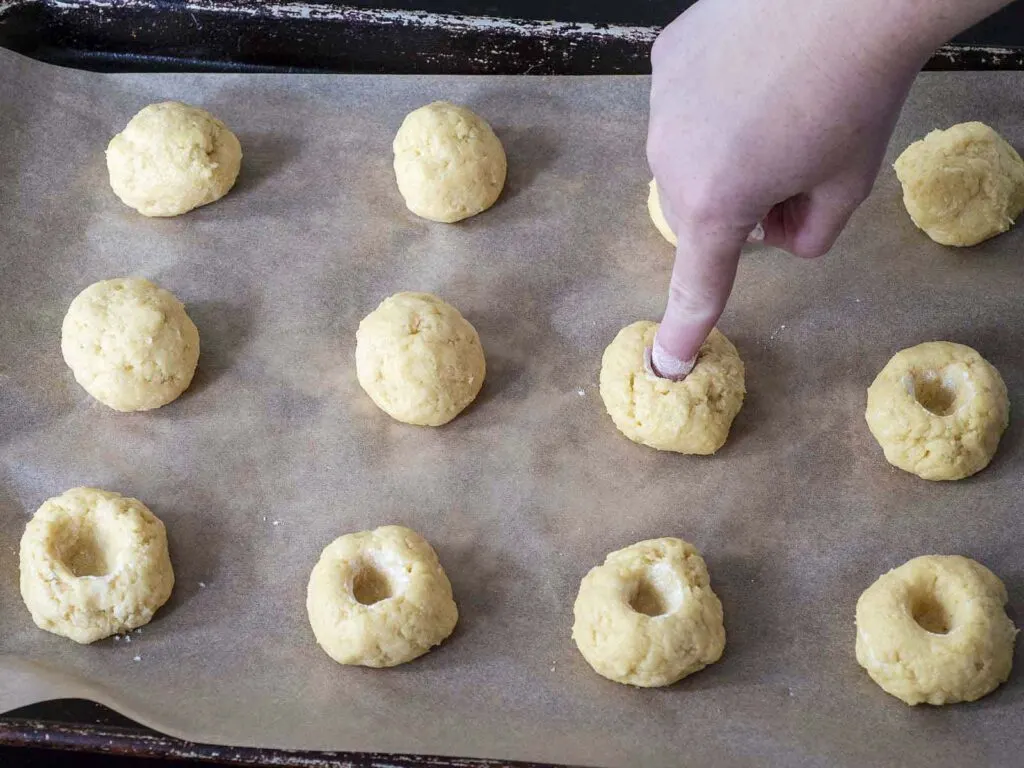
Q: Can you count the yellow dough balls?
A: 12